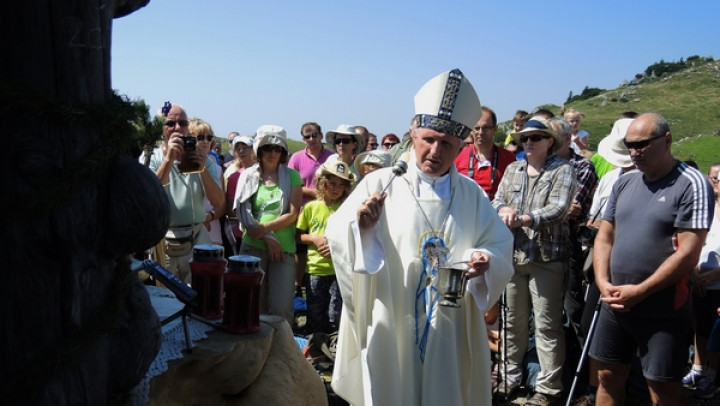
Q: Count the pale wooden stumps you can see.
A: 1